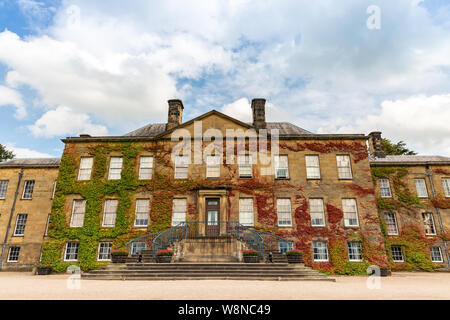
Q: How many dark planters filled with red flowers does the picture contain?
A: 6